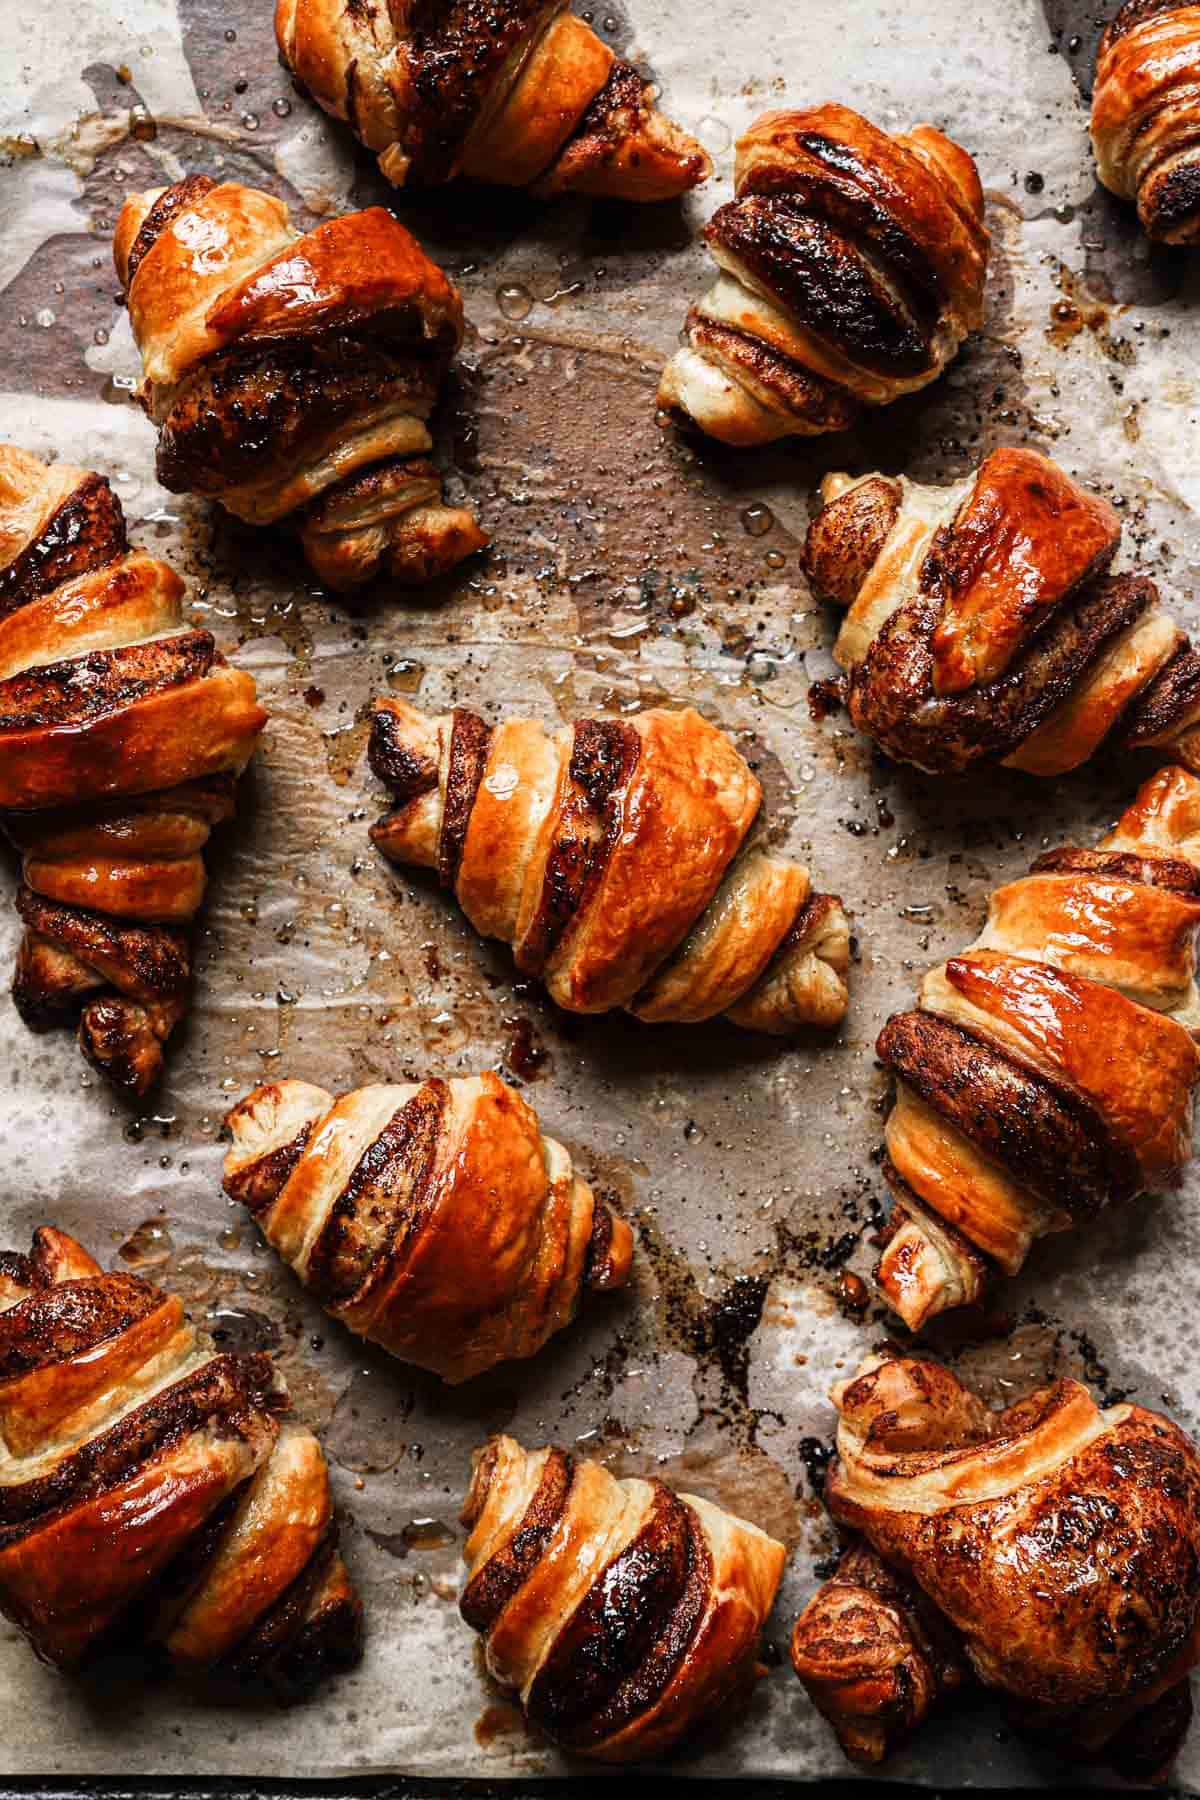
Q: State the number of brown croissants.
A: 12